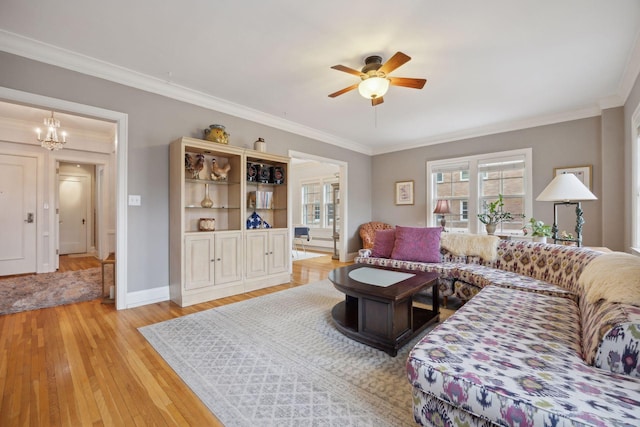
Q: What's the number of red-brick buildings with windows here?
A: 1